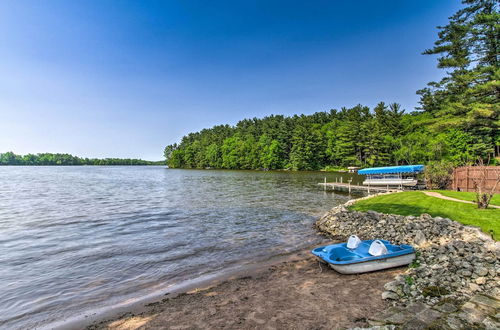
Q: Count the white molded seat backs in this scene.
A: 2